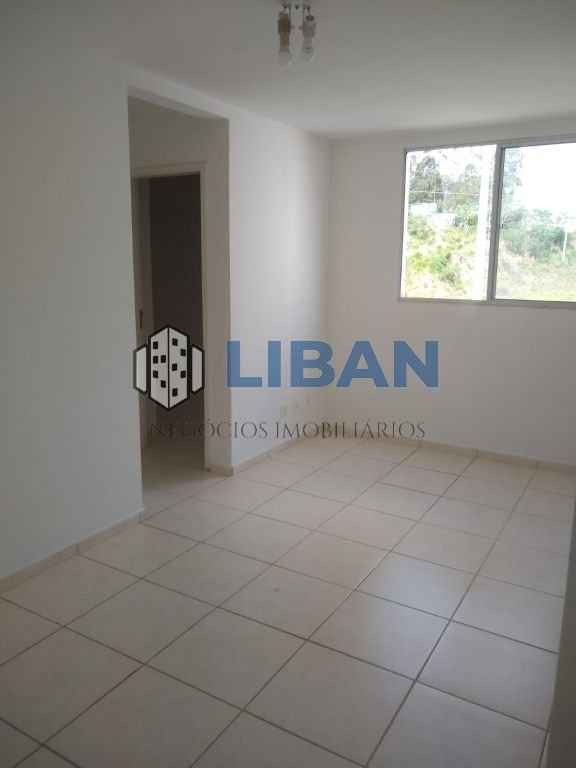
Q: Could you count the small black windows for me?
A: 10